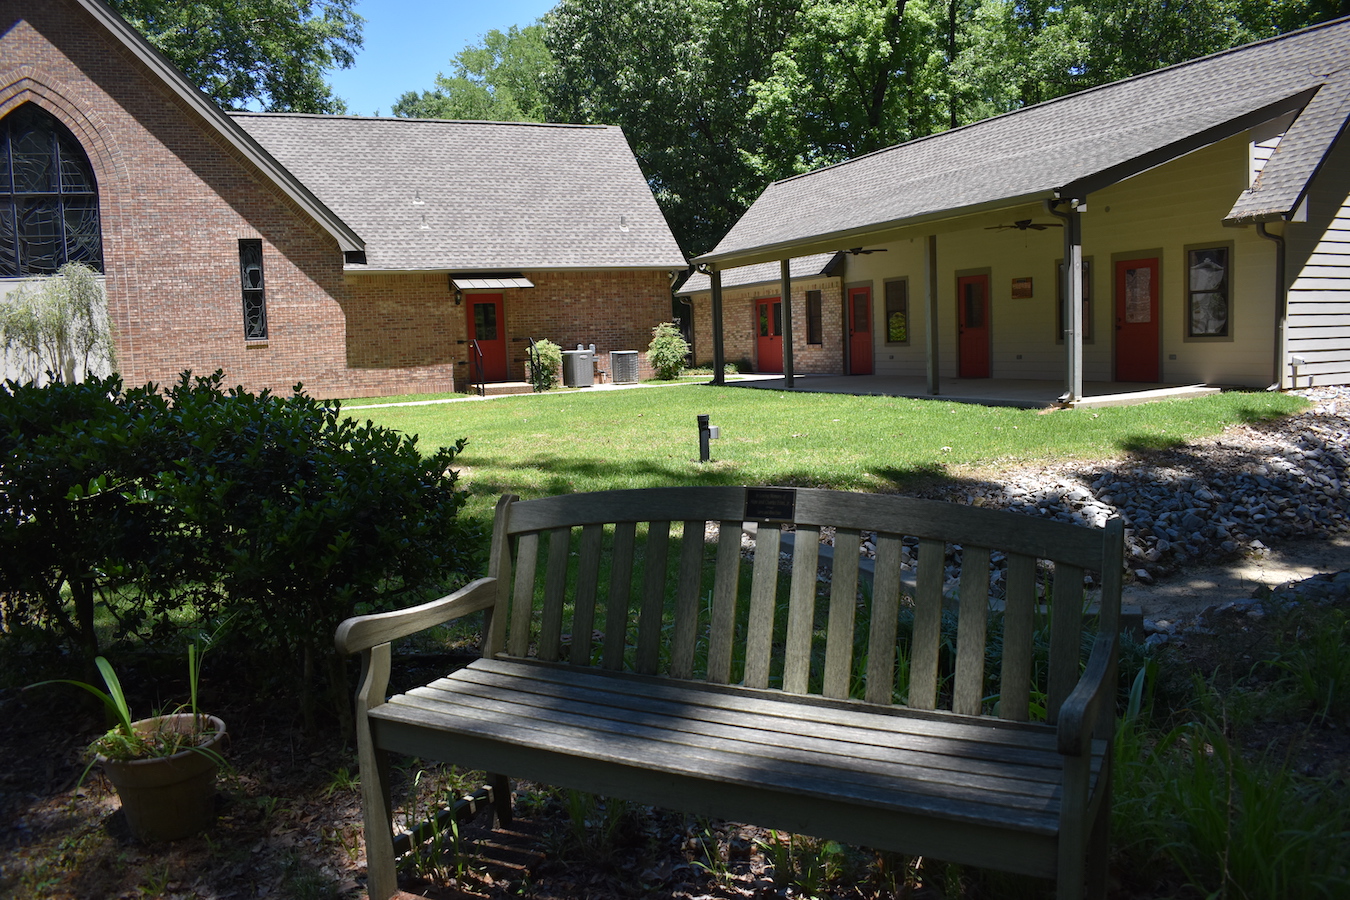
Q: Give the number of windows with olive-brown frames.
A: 3